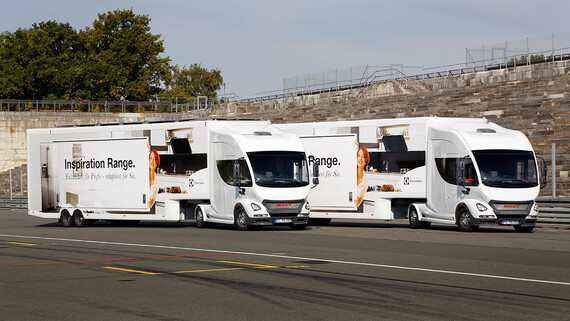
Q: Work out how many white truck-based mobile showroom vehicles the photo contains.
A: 2